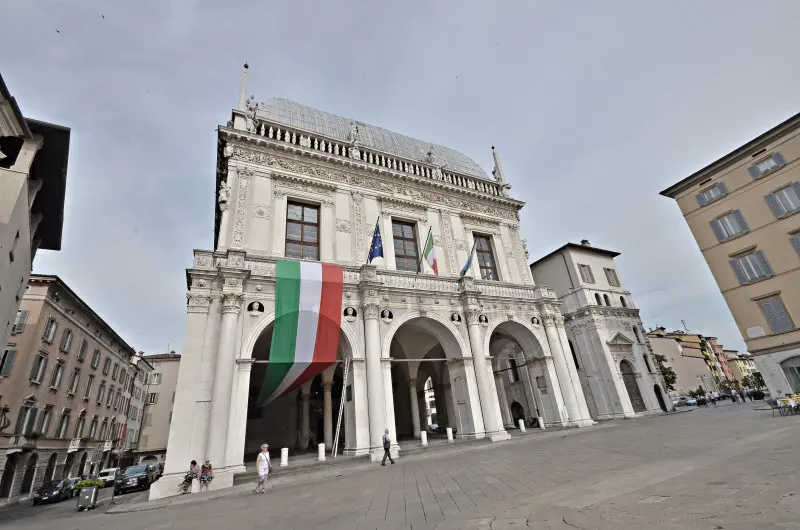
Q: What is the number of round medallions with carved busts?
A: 6